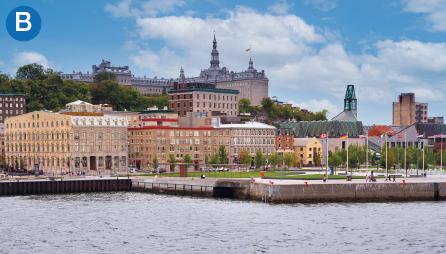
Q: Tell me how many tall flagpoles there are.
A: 7